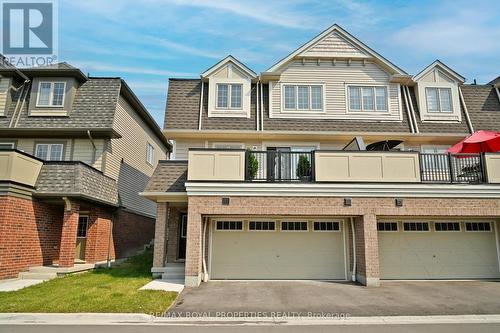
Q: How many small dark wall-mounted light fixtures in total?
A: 3